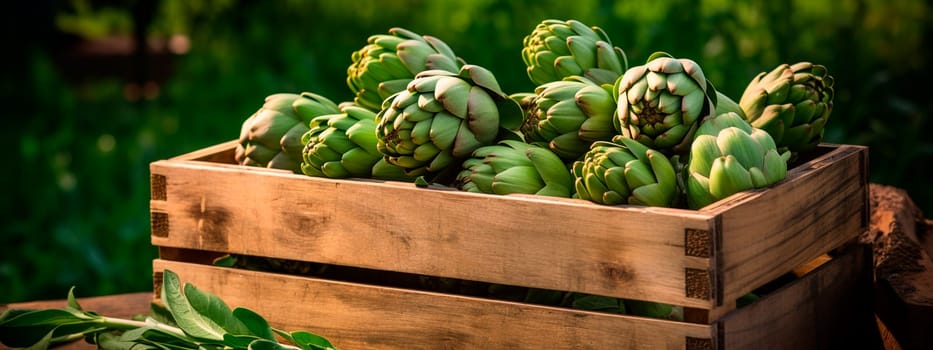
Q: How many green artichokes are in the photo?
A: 11